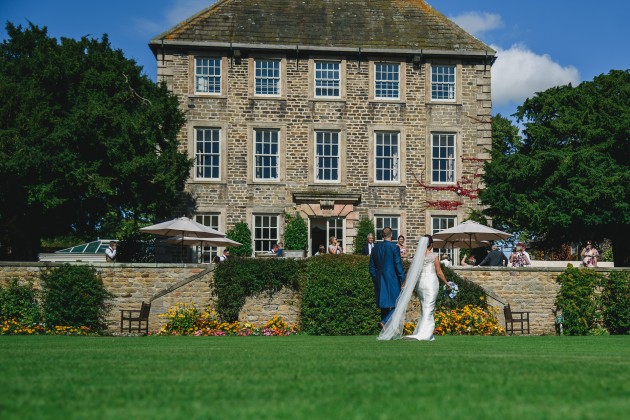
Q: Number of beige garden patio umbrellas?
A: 4